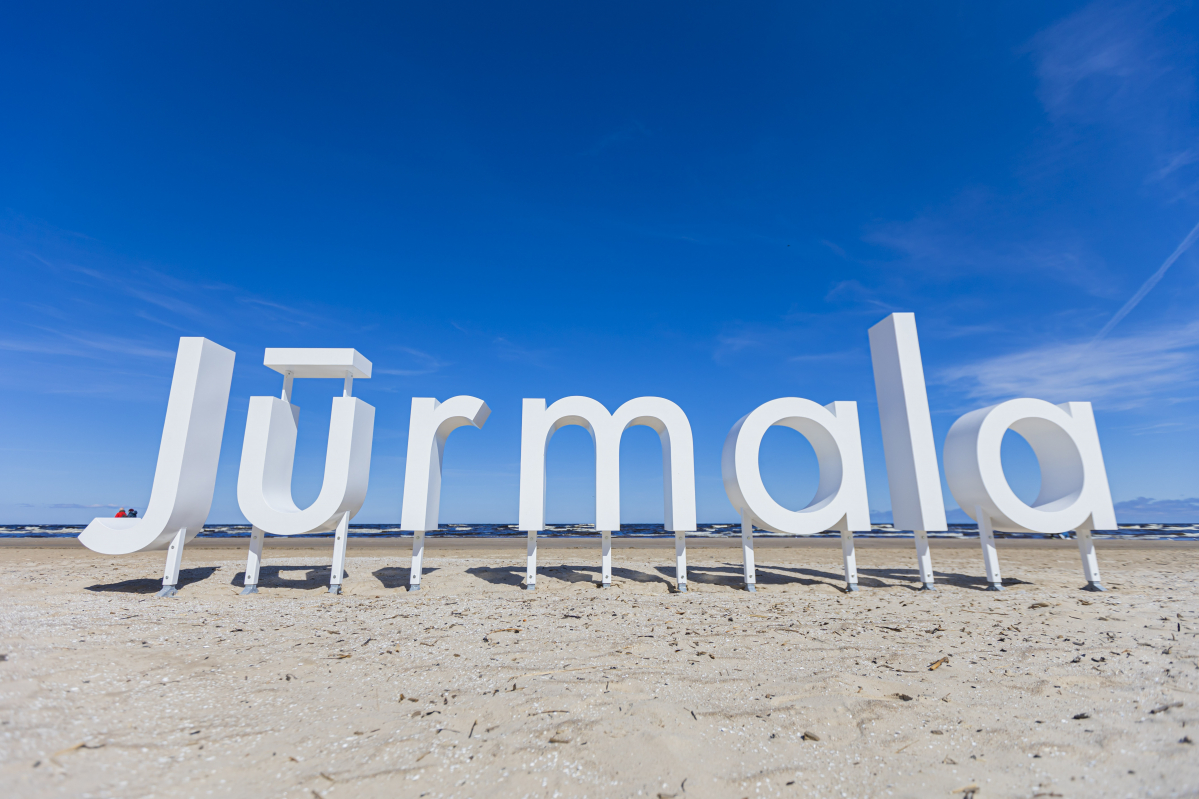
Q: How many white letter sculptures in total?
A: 7